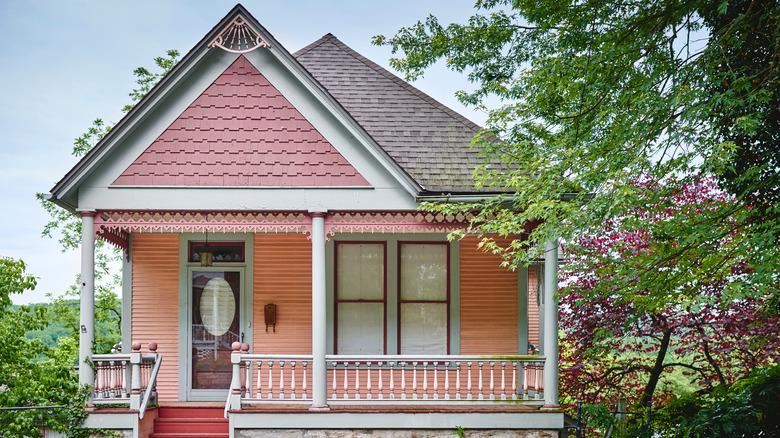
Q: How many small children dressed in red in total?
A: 0